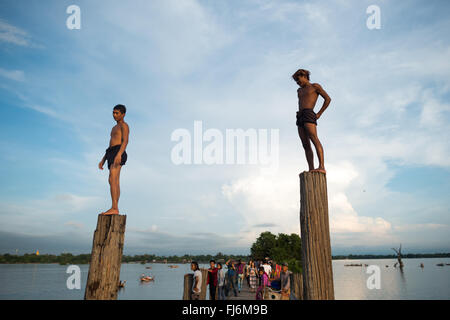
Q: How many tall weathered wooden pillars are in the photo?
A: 2